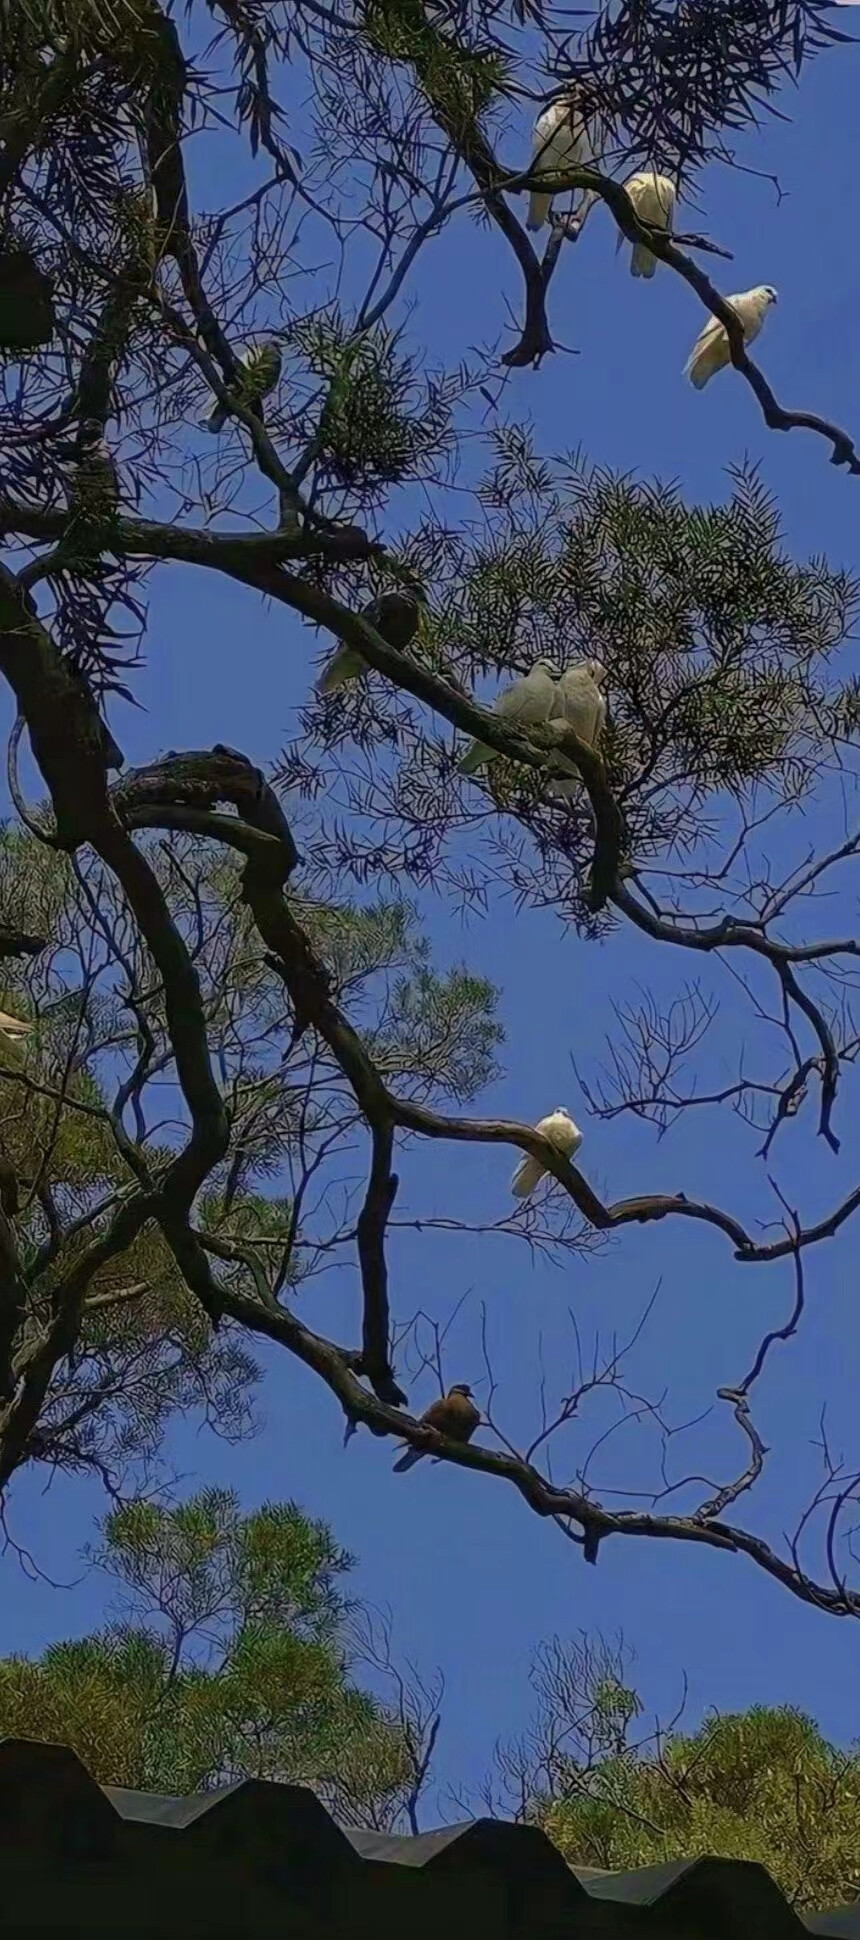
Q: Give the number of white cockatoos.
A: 6